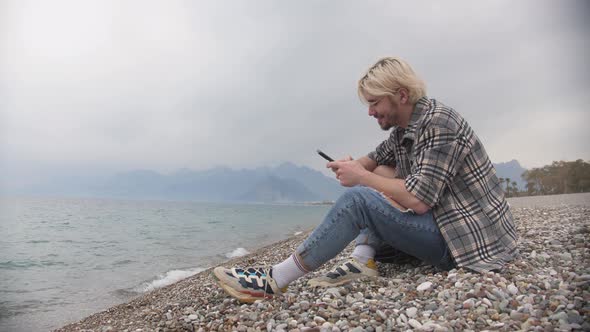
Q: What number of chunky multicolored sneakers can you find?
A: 2